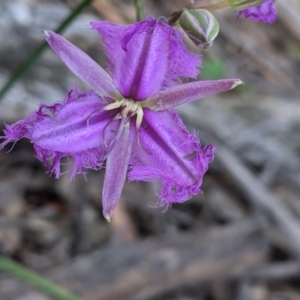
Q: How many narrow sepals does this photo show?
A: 3